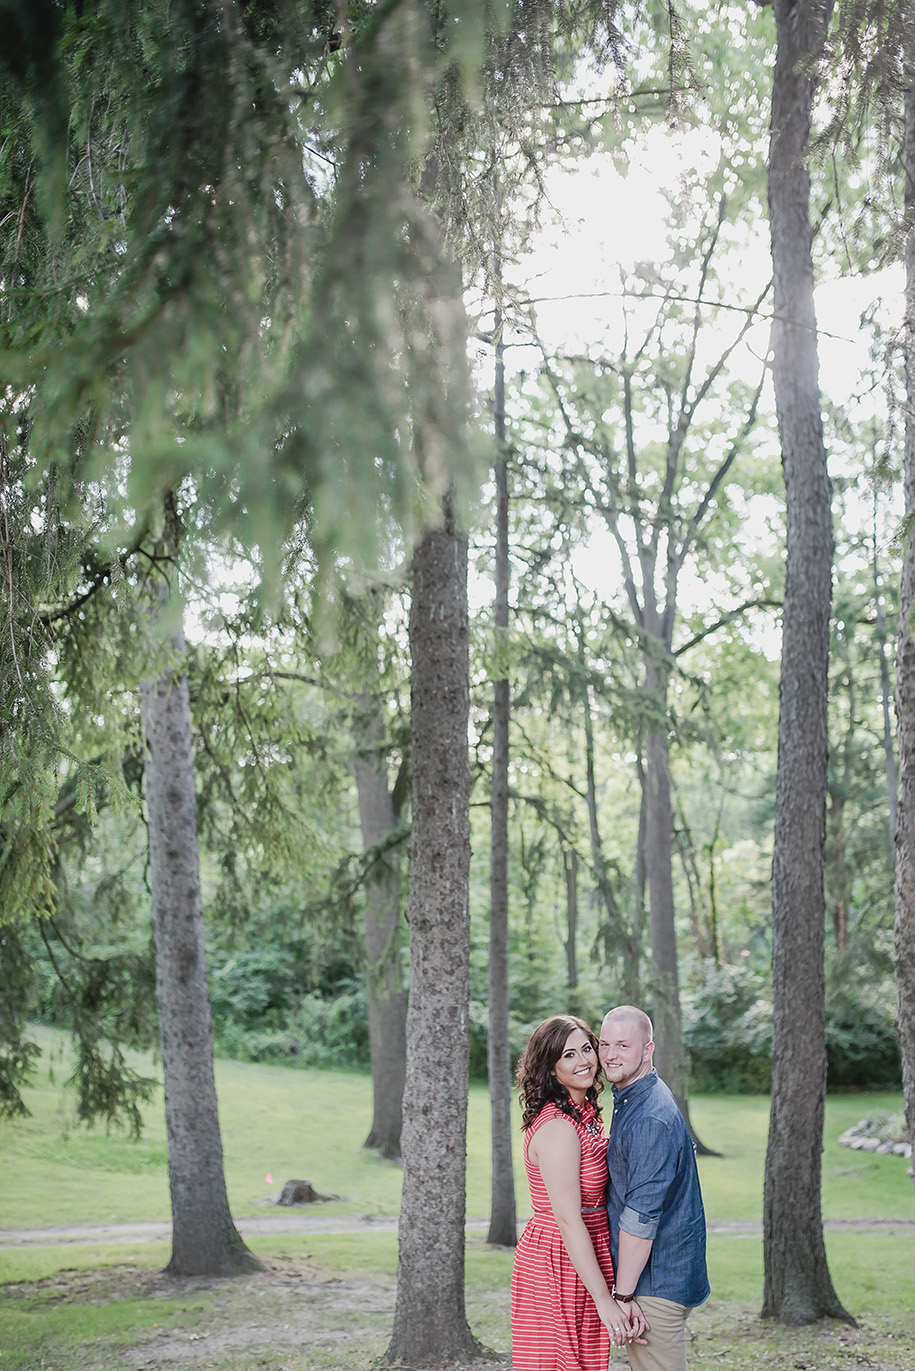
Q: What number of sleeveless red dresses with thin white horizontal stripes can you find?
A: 1